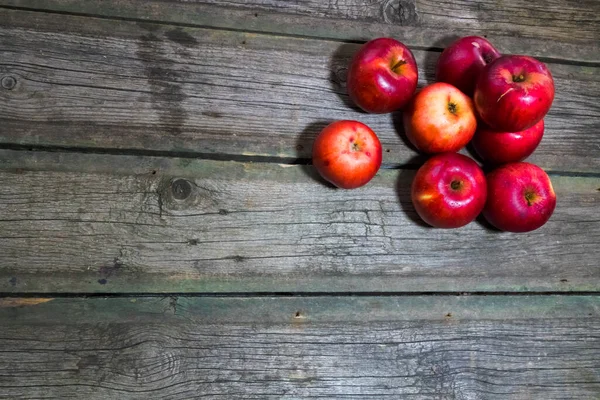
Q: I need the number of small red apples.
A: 8